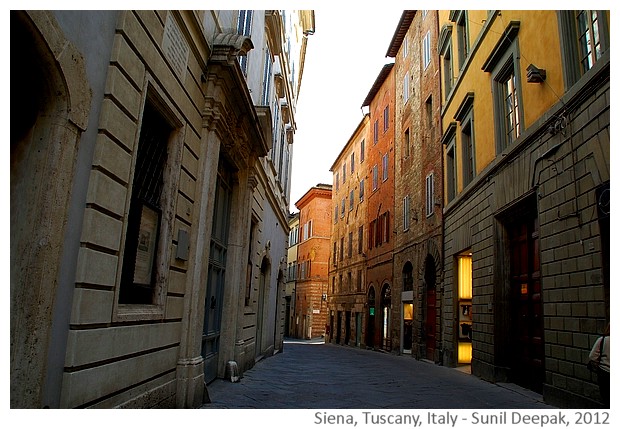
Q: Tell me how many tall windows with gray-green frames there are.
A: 6